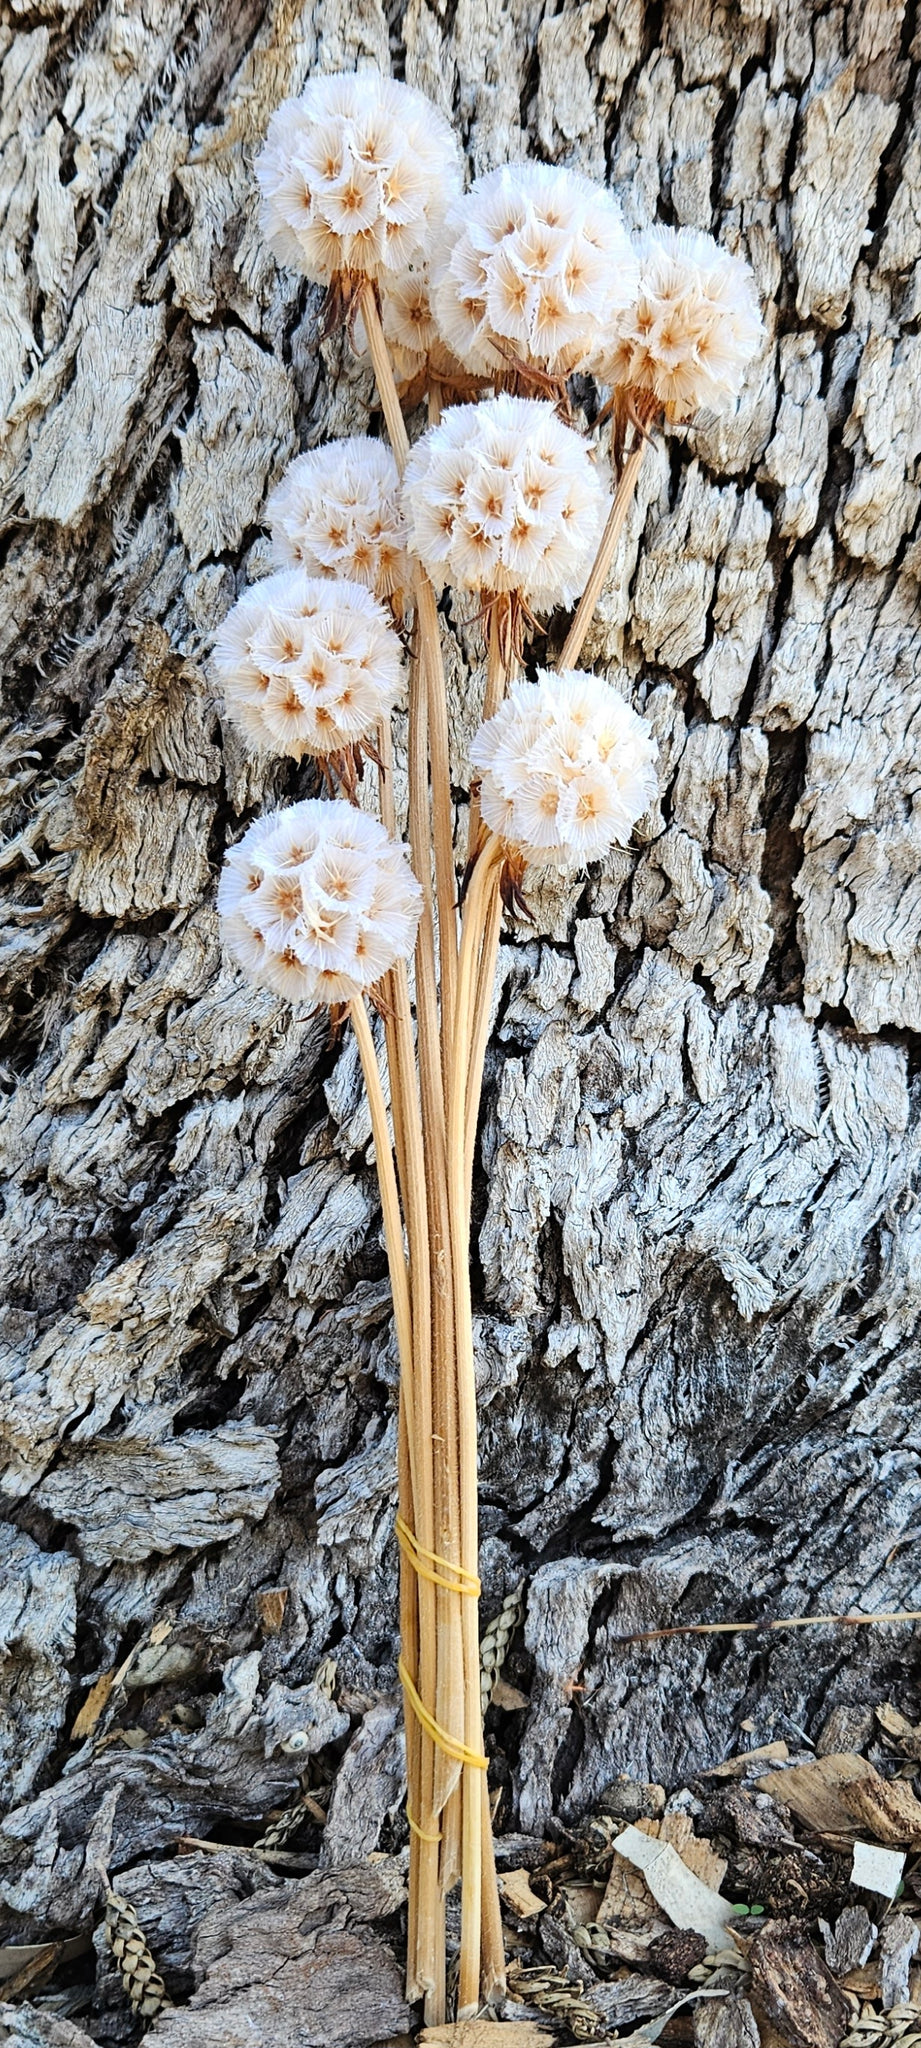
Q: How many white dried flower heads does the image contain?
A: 9